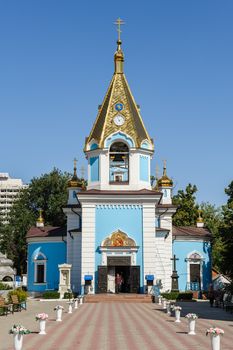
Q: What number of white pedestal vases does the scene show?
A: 12